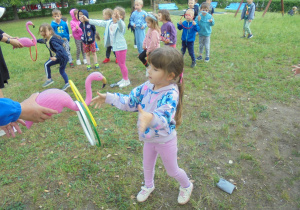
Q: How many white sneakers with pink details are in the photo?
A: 2